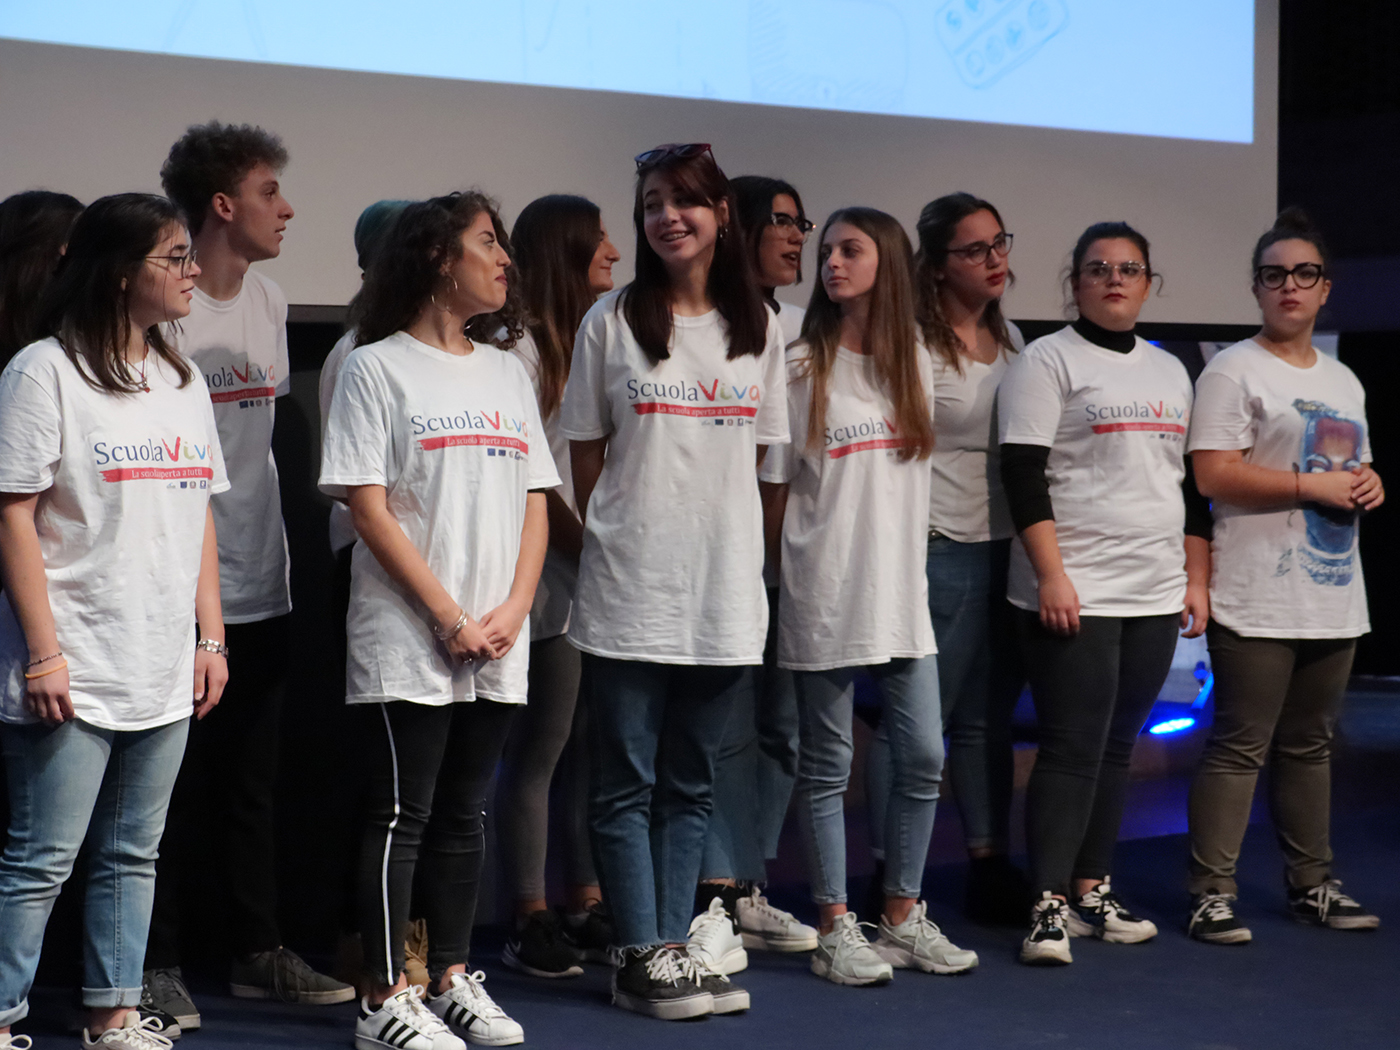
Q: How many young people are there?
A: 12